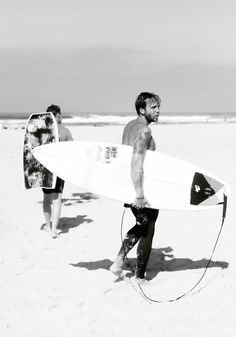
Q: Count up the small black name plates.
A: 0